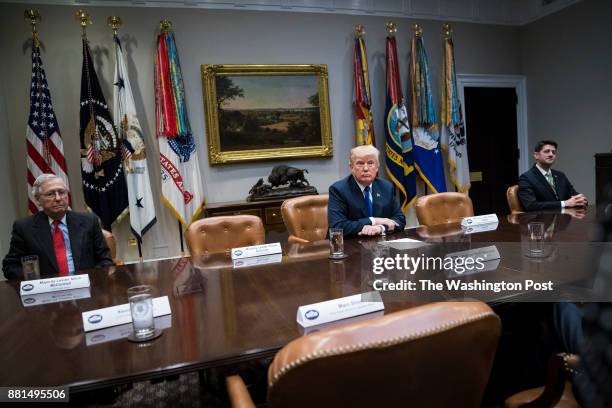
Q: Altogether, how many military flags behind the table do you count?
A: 5